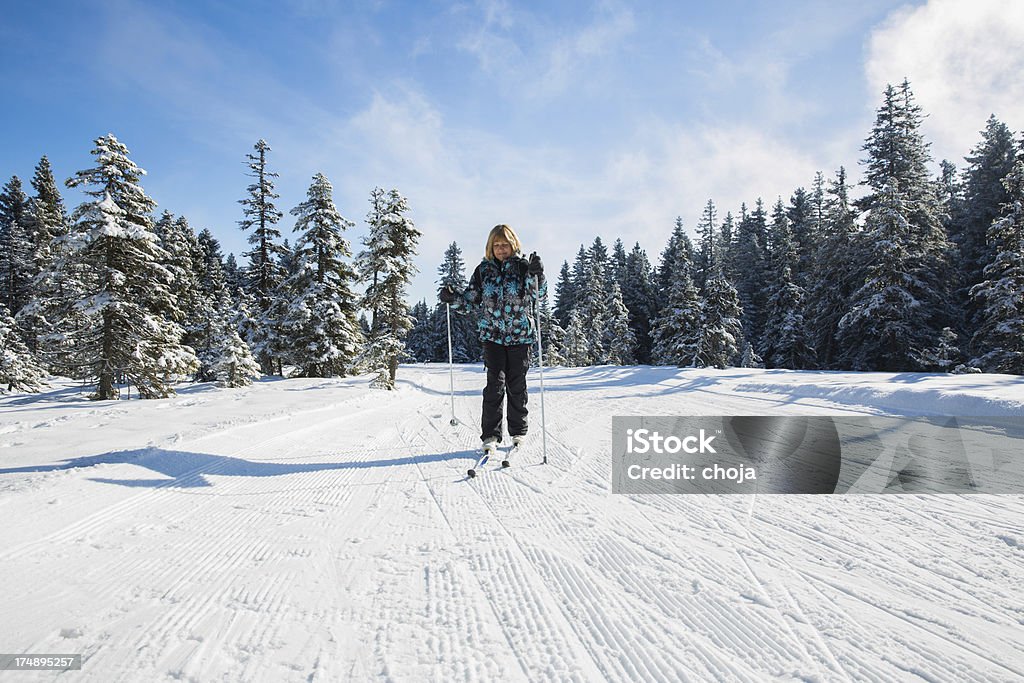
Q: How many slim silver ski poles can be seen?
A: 2